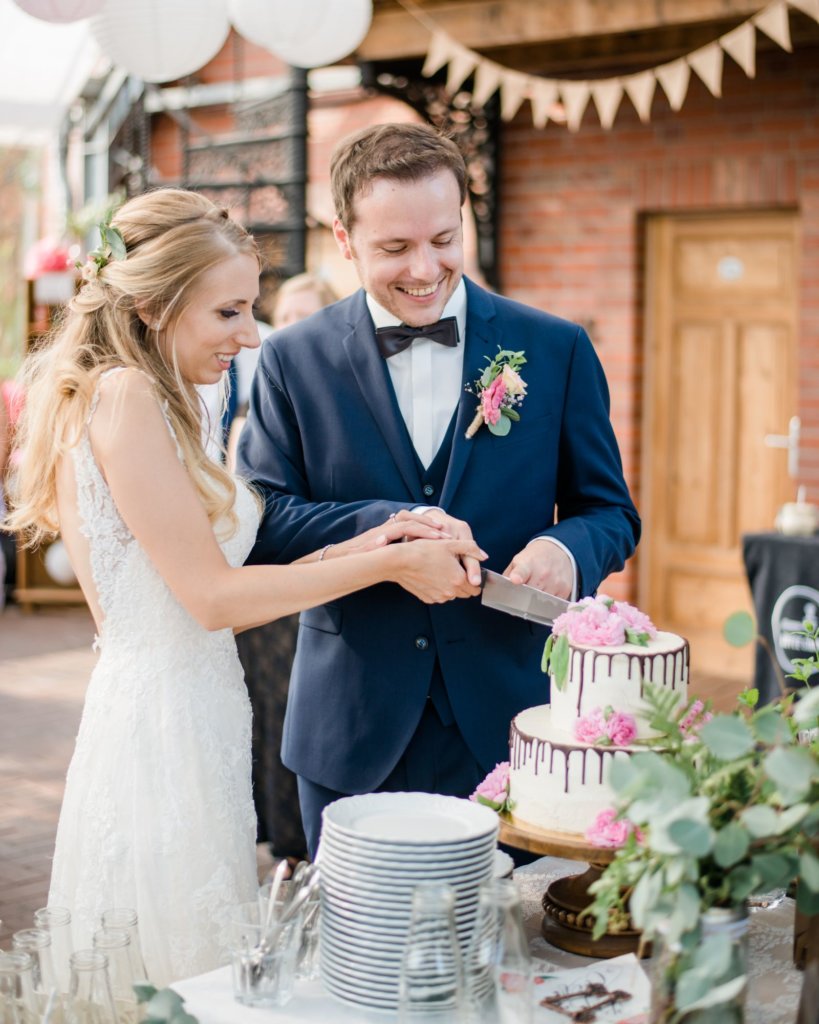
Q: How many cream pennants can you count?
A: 13